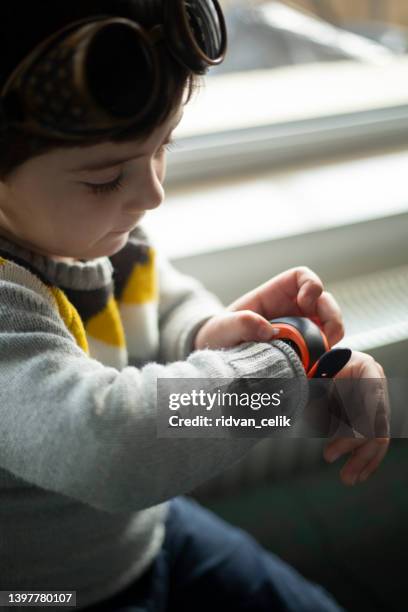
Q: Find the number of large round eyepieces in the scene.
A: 2